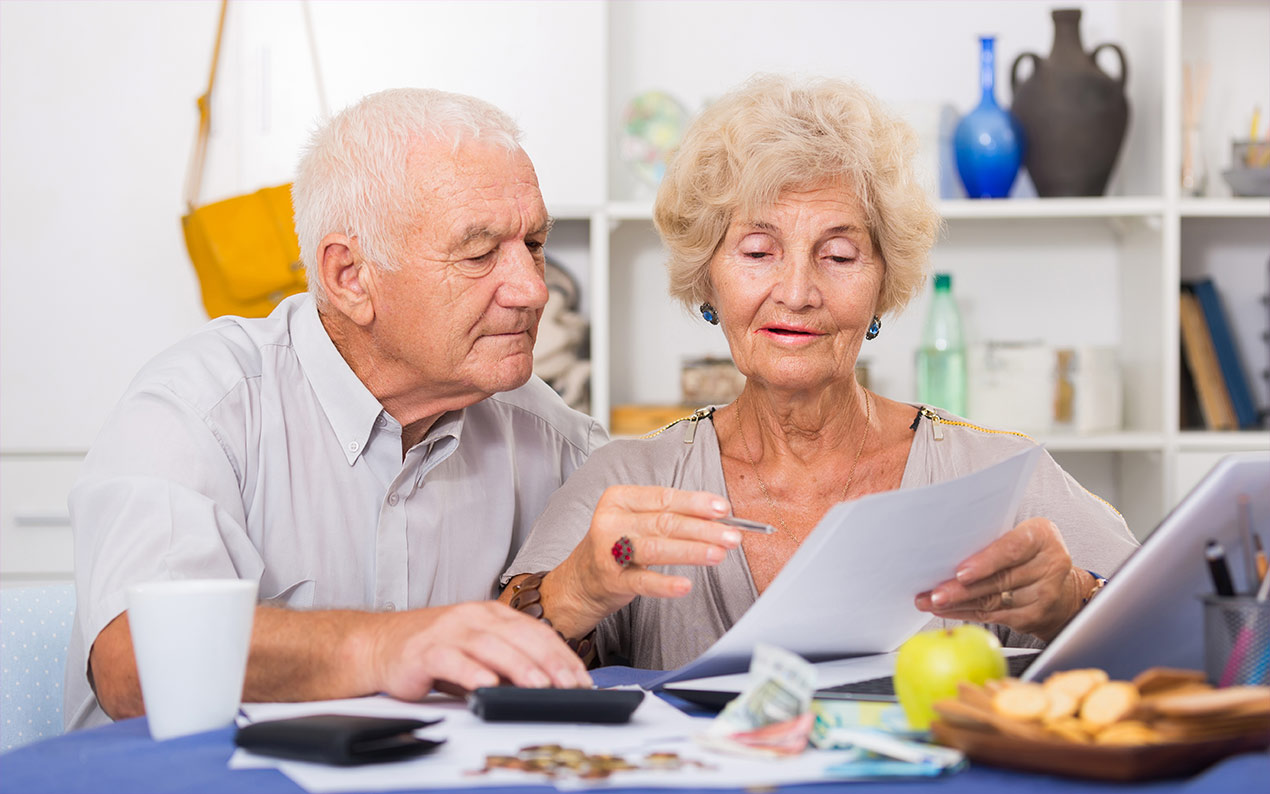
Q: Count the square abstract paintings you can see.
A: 0